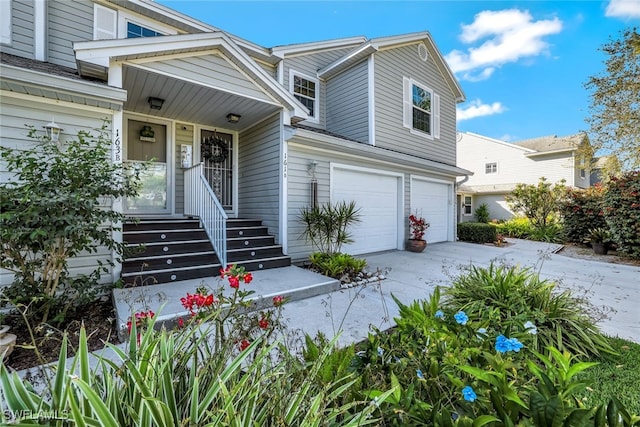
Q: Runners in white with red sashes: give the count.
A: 0